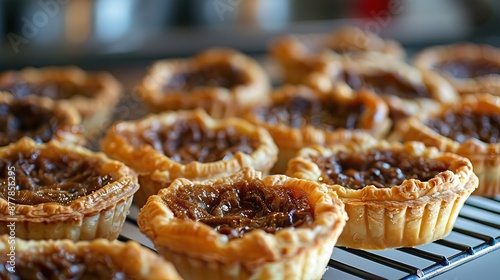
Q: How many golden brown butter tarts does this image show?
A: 13